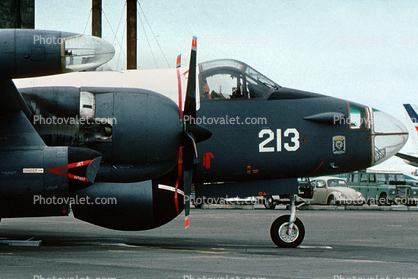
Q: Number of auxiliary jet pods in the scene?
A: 1